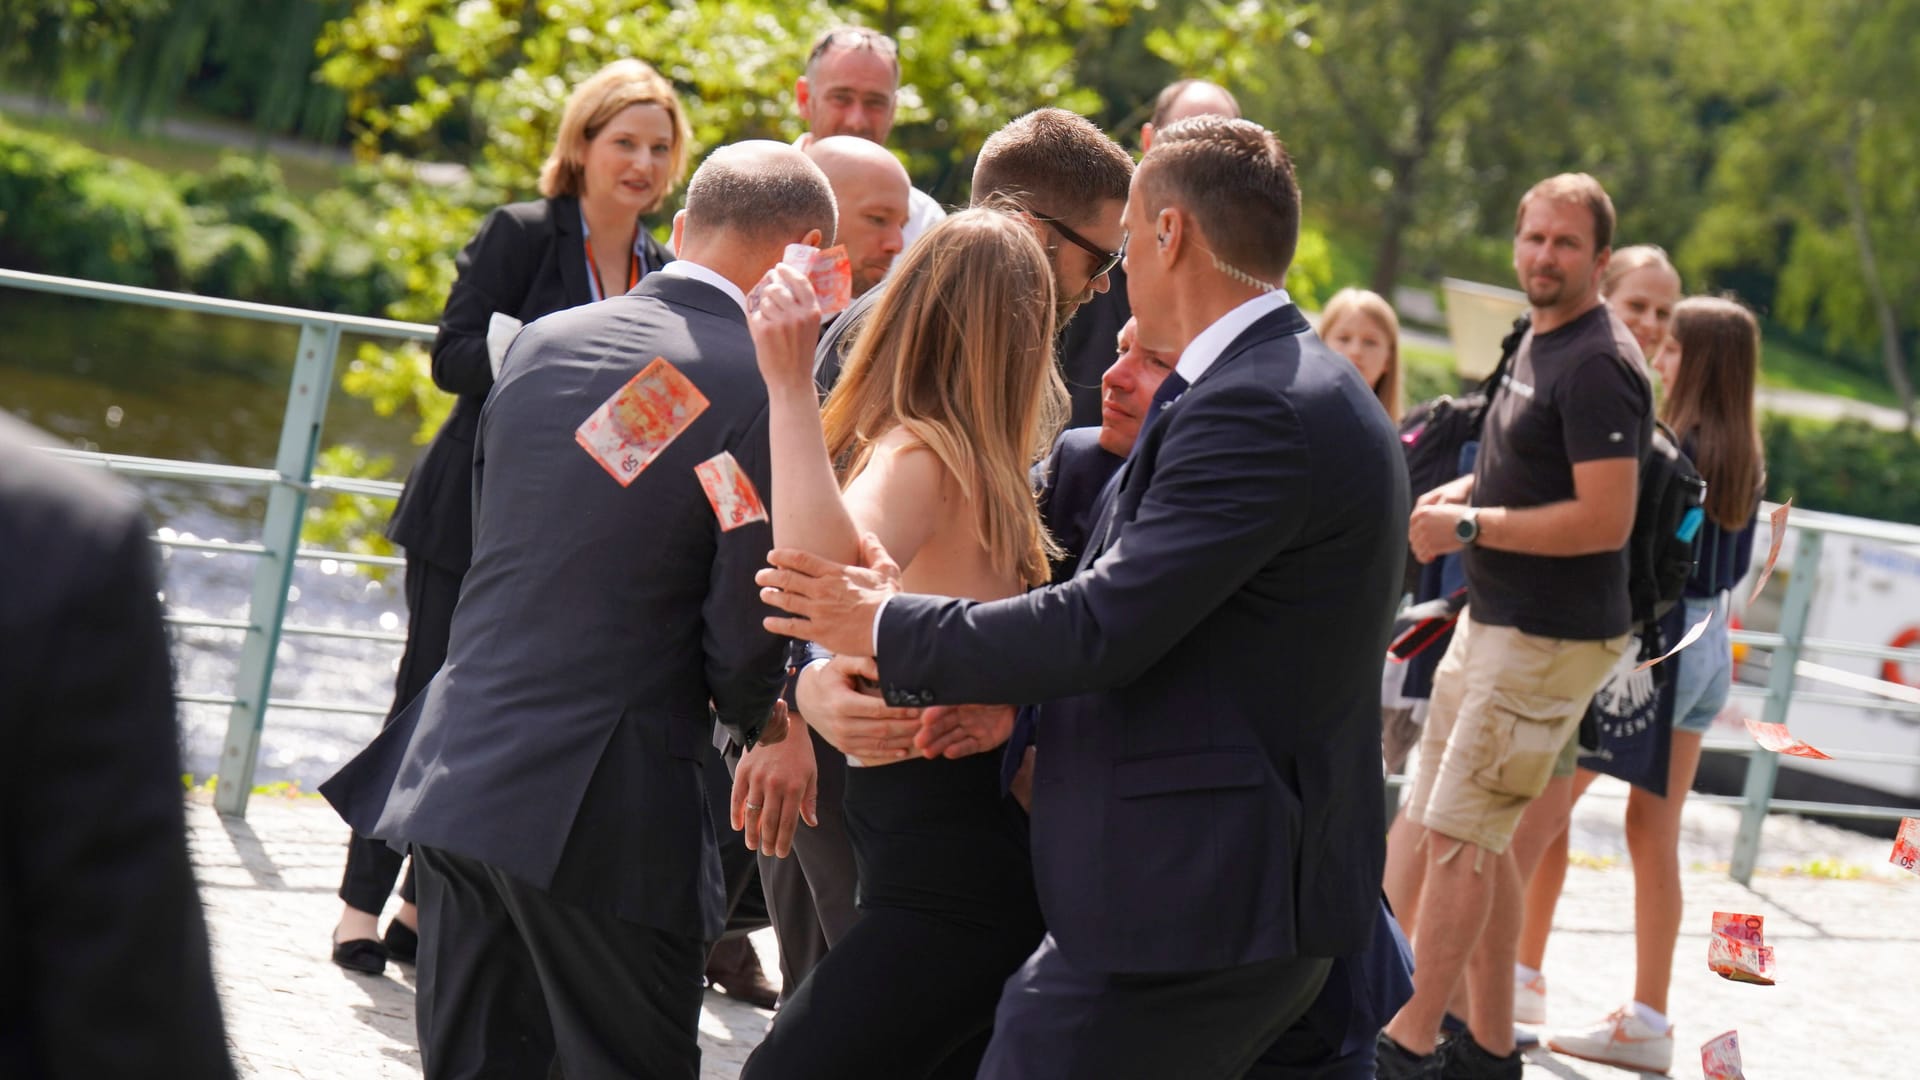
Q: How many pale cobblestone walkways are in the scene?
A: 1